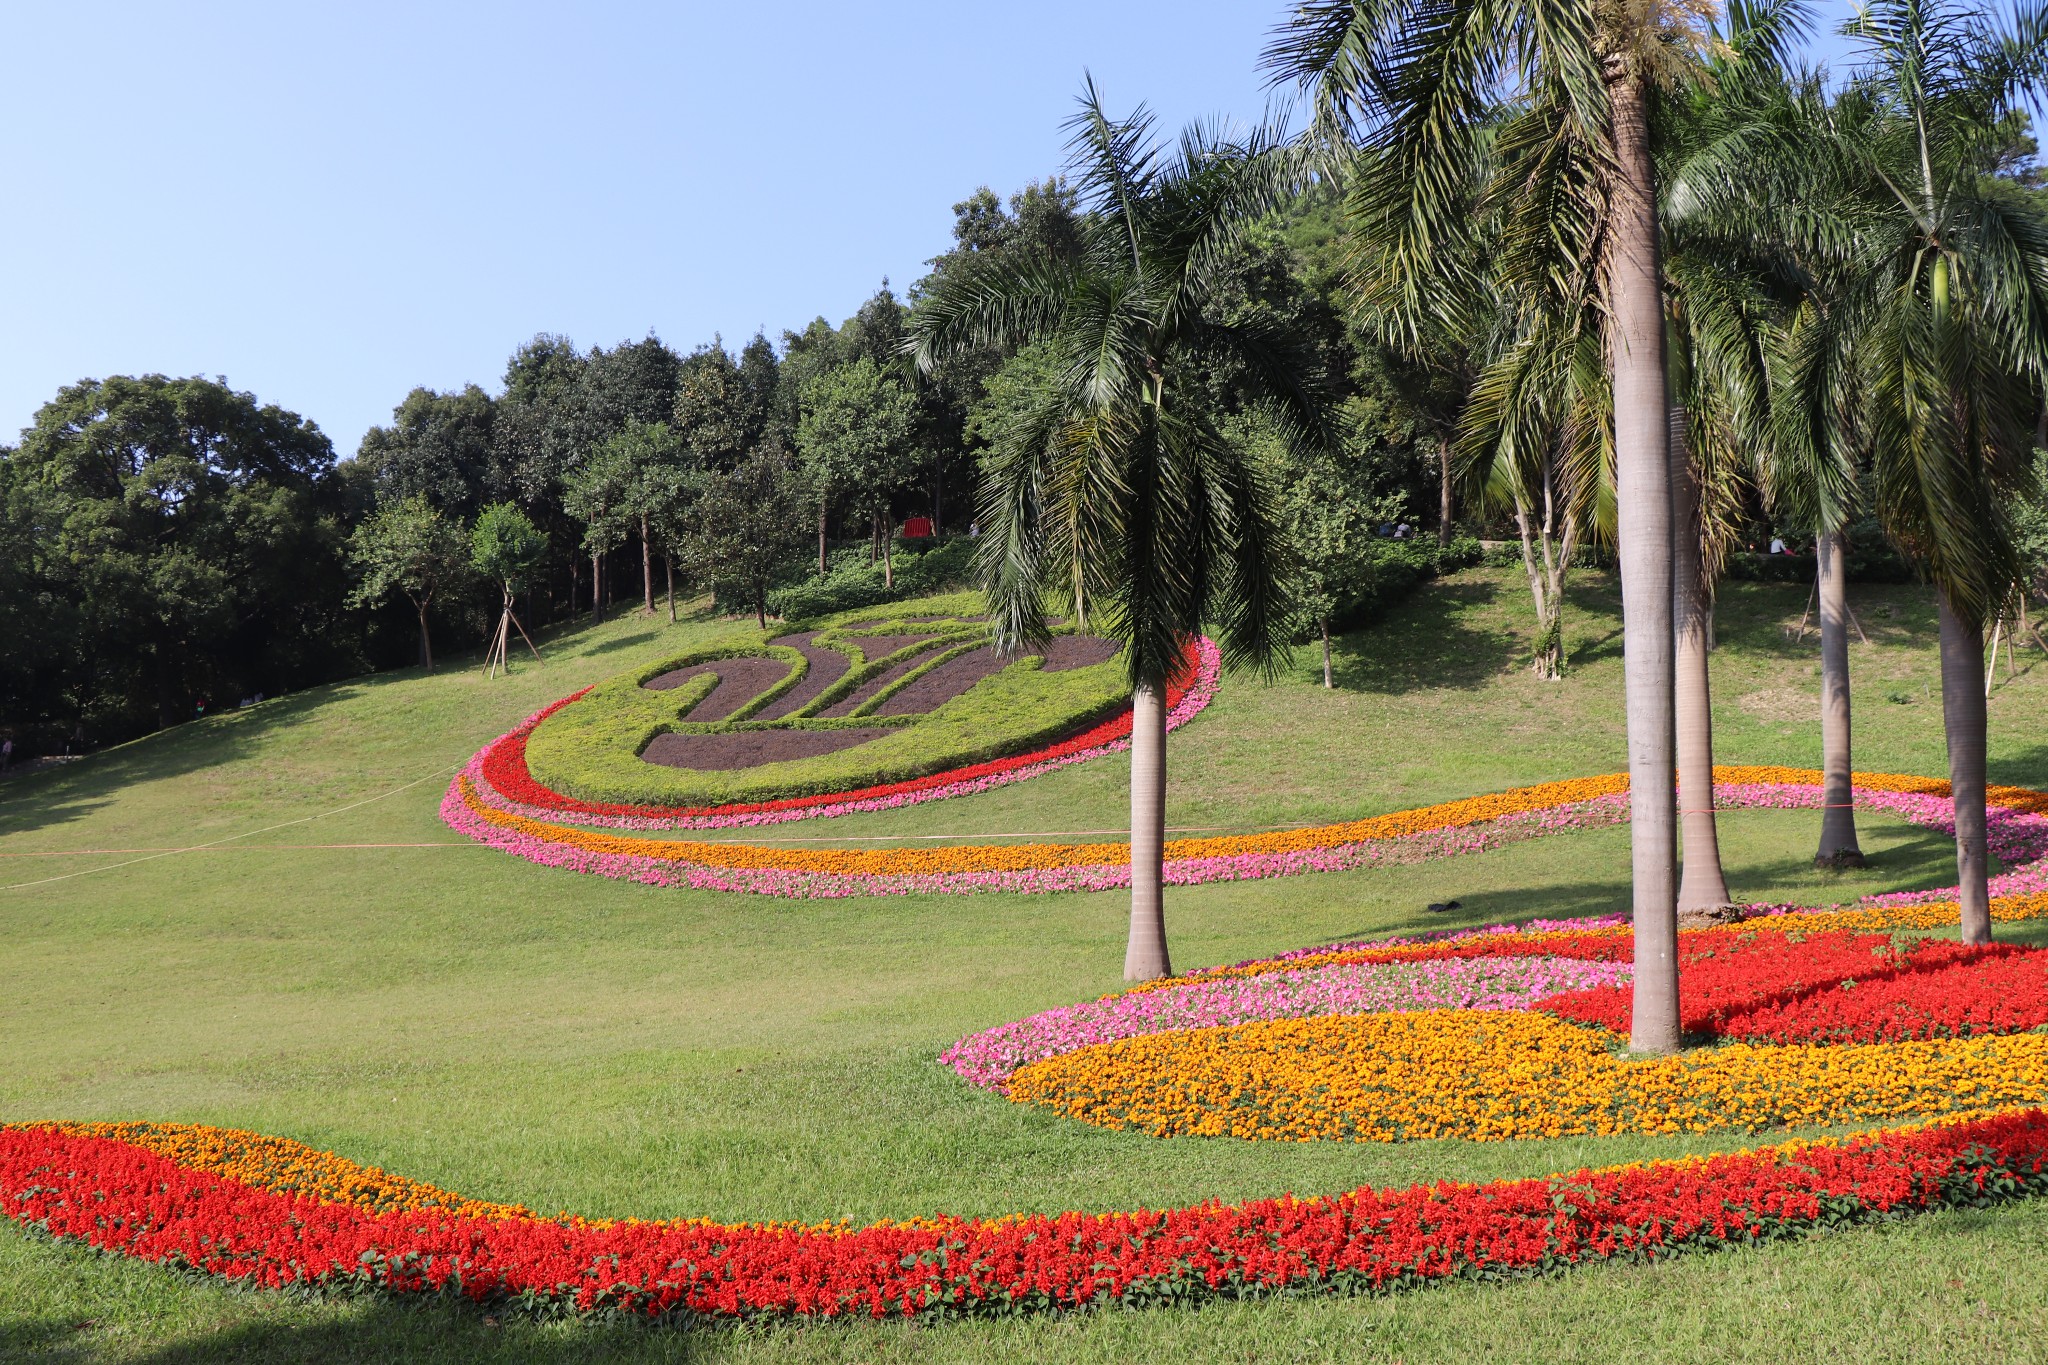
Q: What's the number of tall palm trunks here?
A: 5